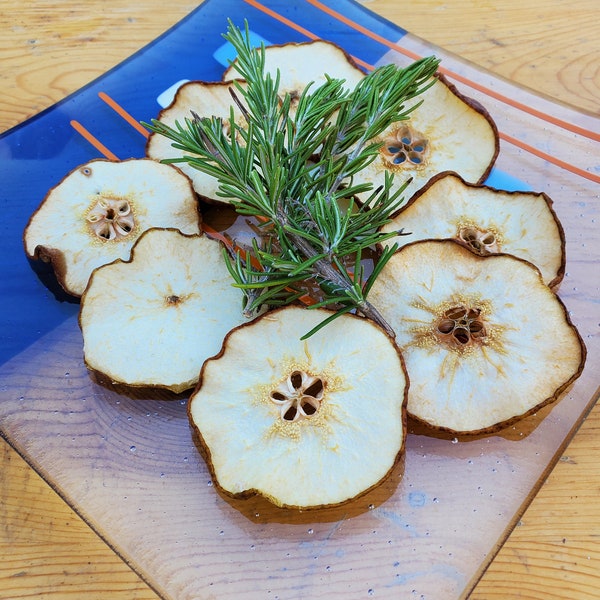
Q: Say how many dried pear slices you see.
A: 8